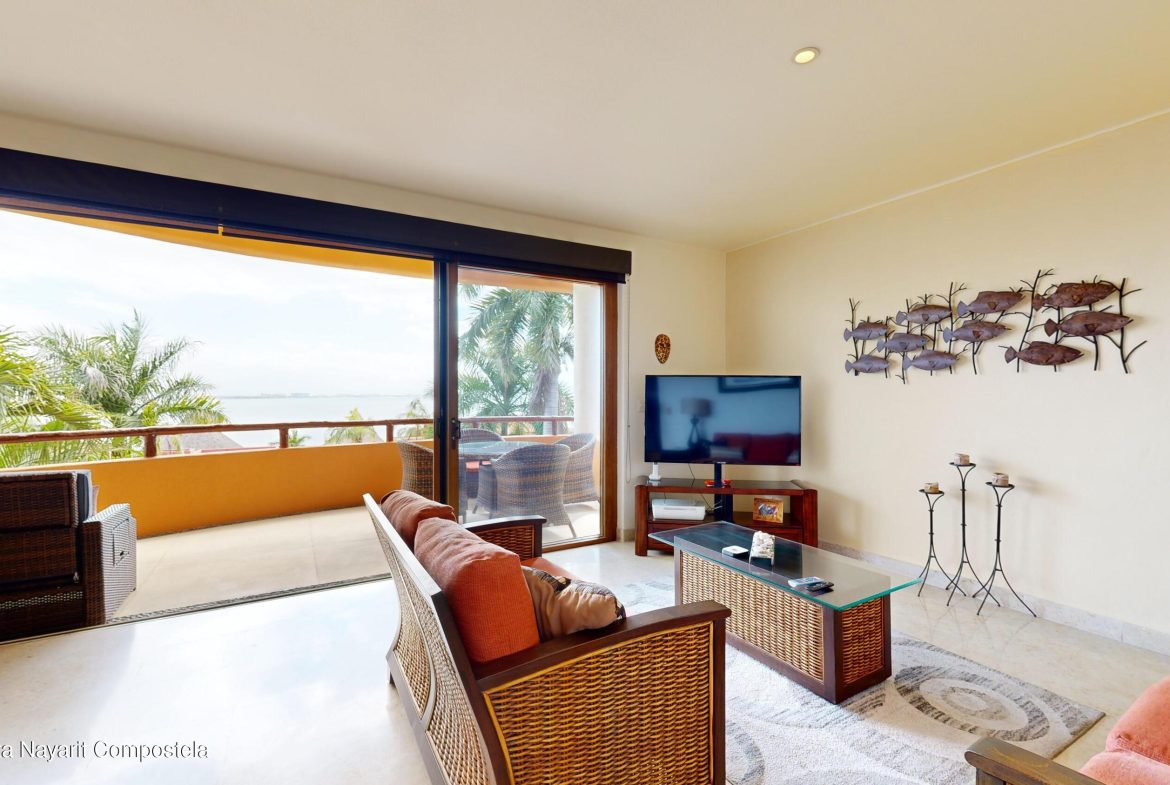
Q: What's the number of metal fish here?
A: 10